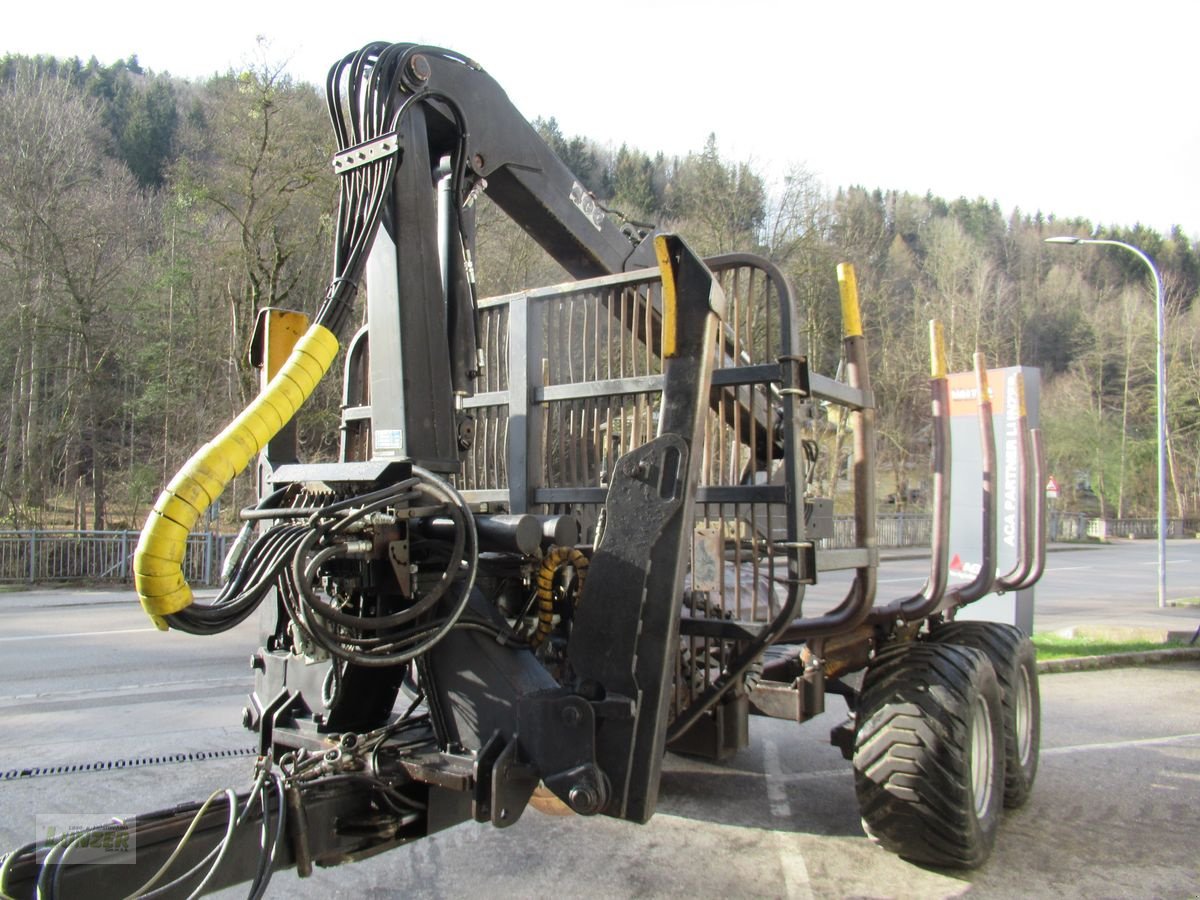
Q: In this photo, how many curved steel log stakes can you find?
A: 5